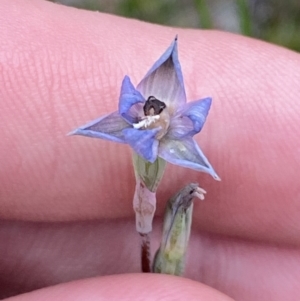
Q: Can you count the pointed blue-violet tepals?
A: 6